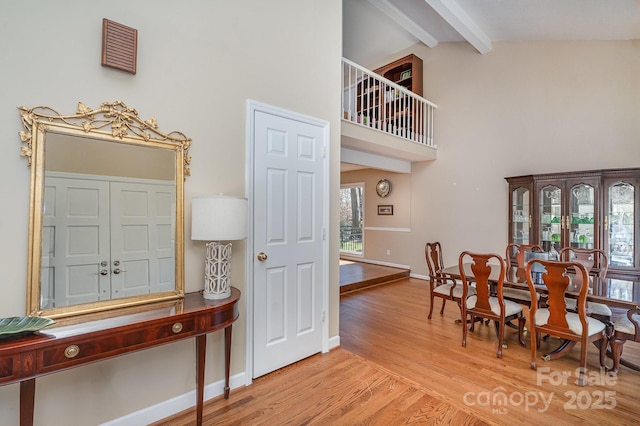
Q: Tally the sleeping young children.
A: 0